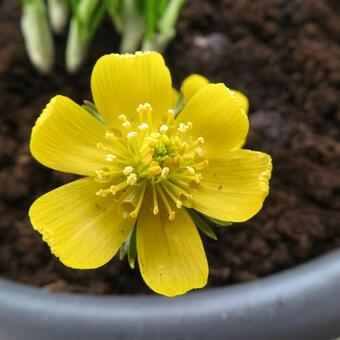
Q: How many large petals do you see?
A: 6